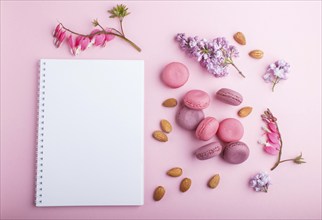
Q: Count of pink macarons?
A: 4